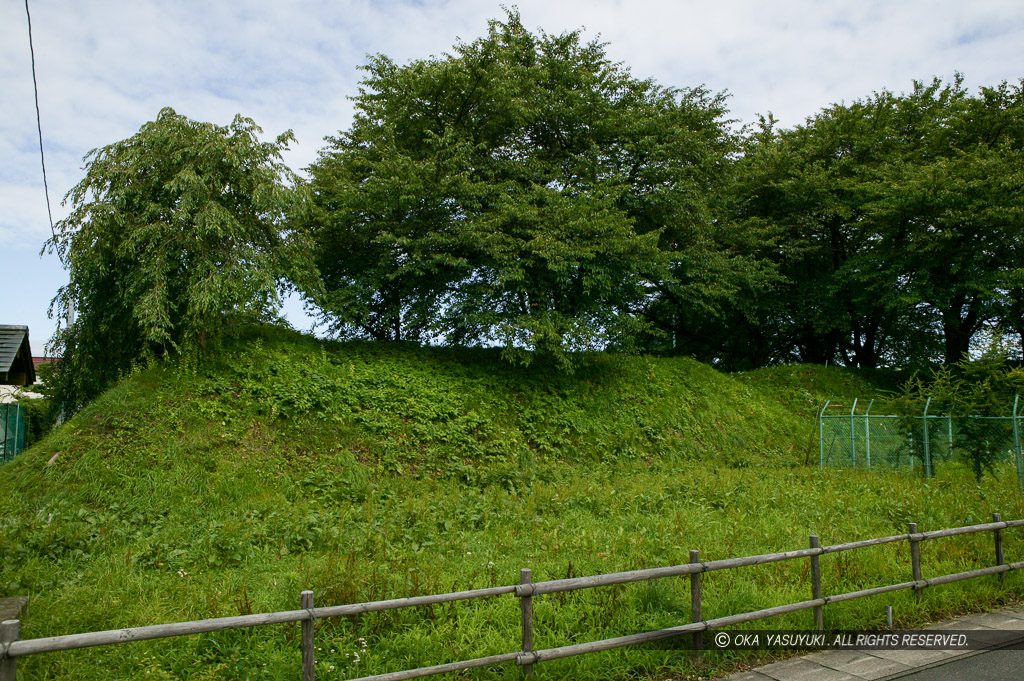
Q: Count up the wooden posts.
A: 7